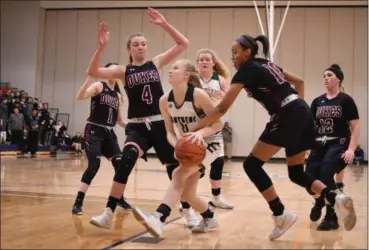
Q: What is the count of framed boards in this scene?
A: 0